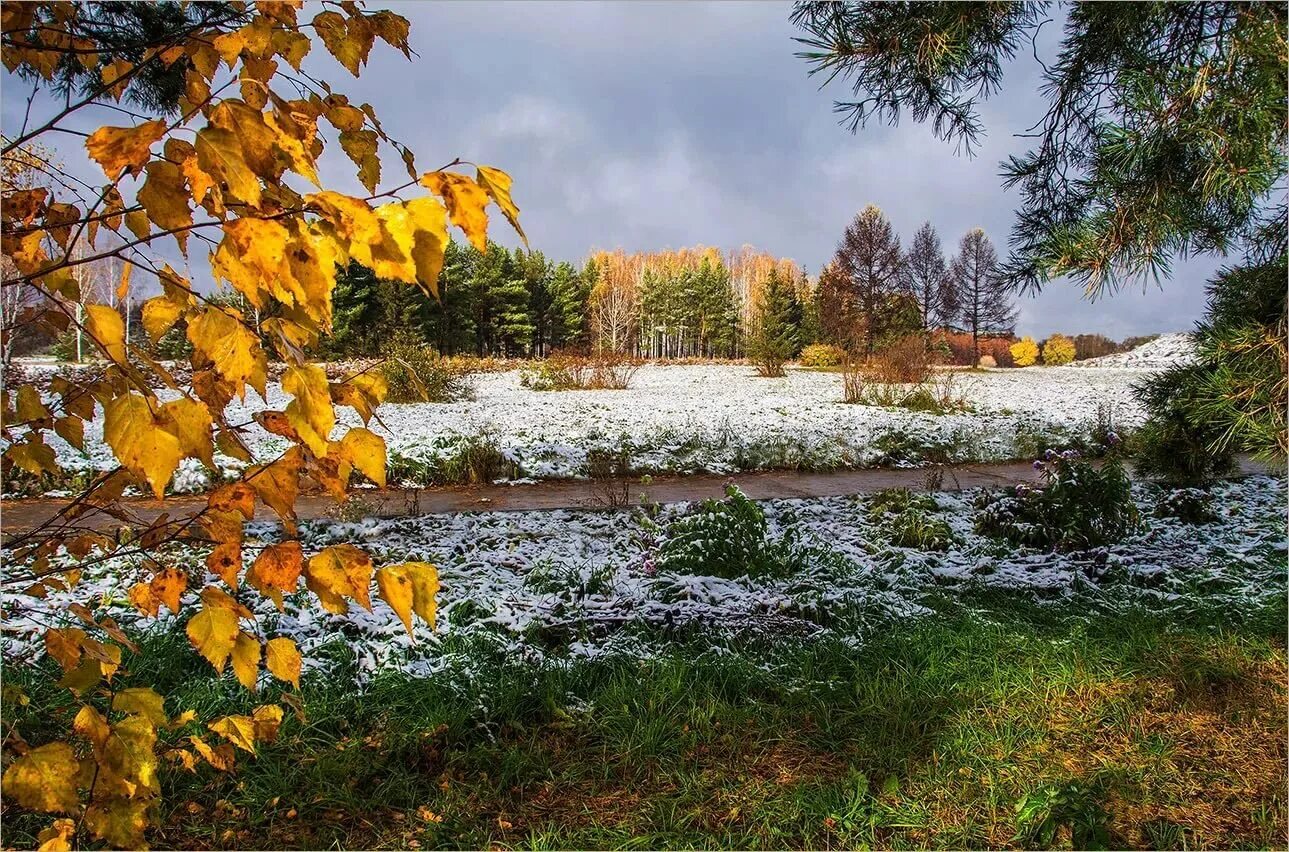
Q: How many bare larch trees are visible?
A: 3